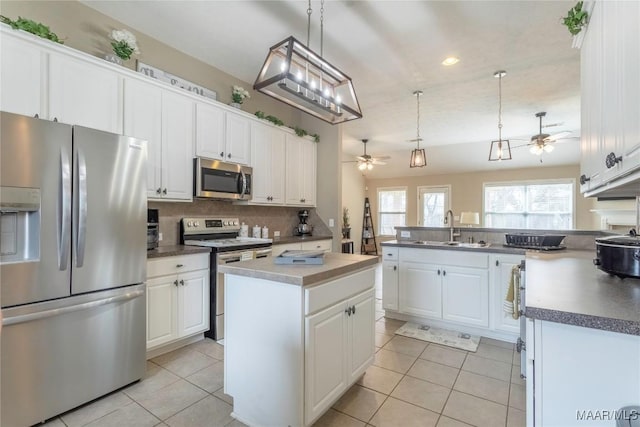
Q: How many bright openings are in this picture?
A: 3